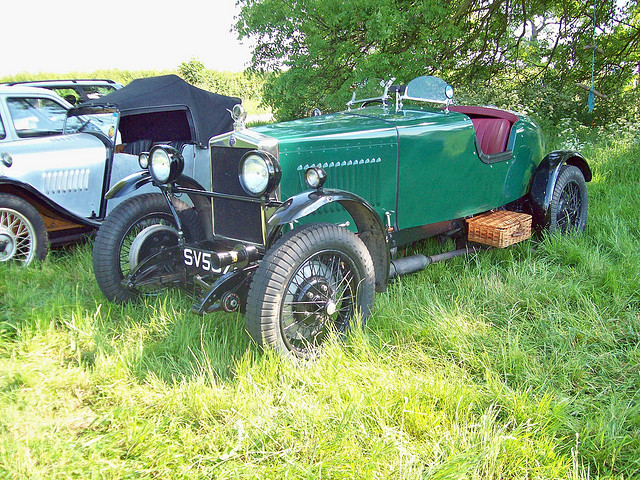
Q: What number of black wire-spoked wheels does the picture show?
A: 3